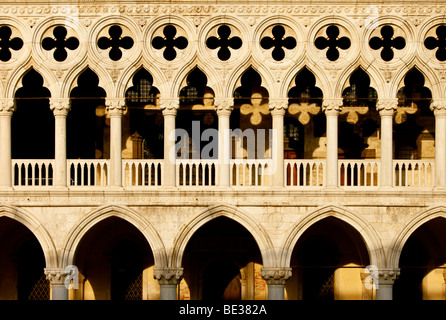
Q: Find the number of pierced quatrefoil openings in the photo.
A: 9